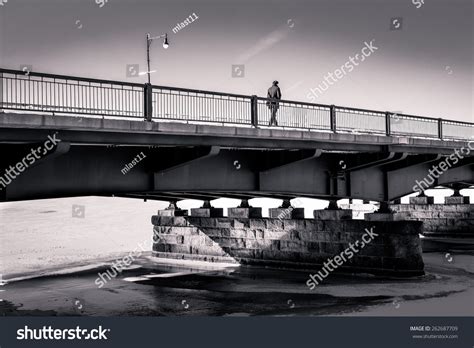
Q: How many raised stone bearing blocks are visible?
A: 8